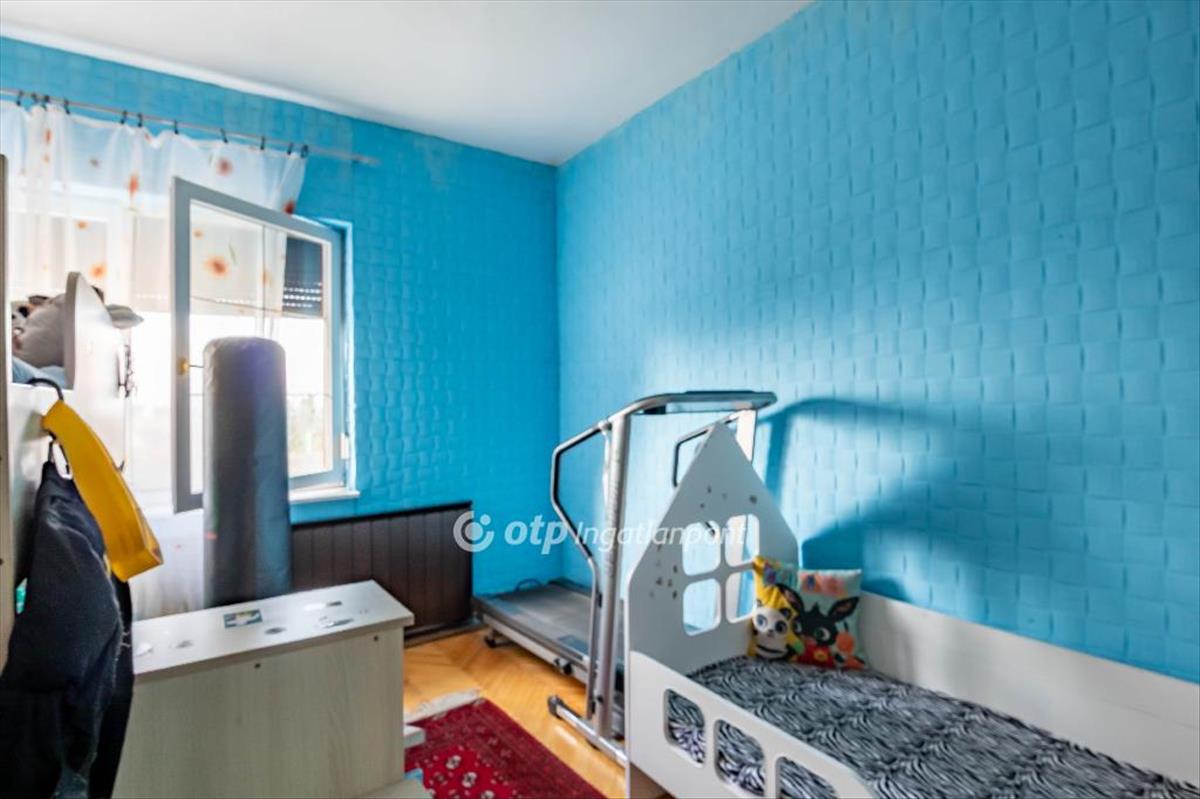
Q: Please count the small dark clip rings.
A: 11